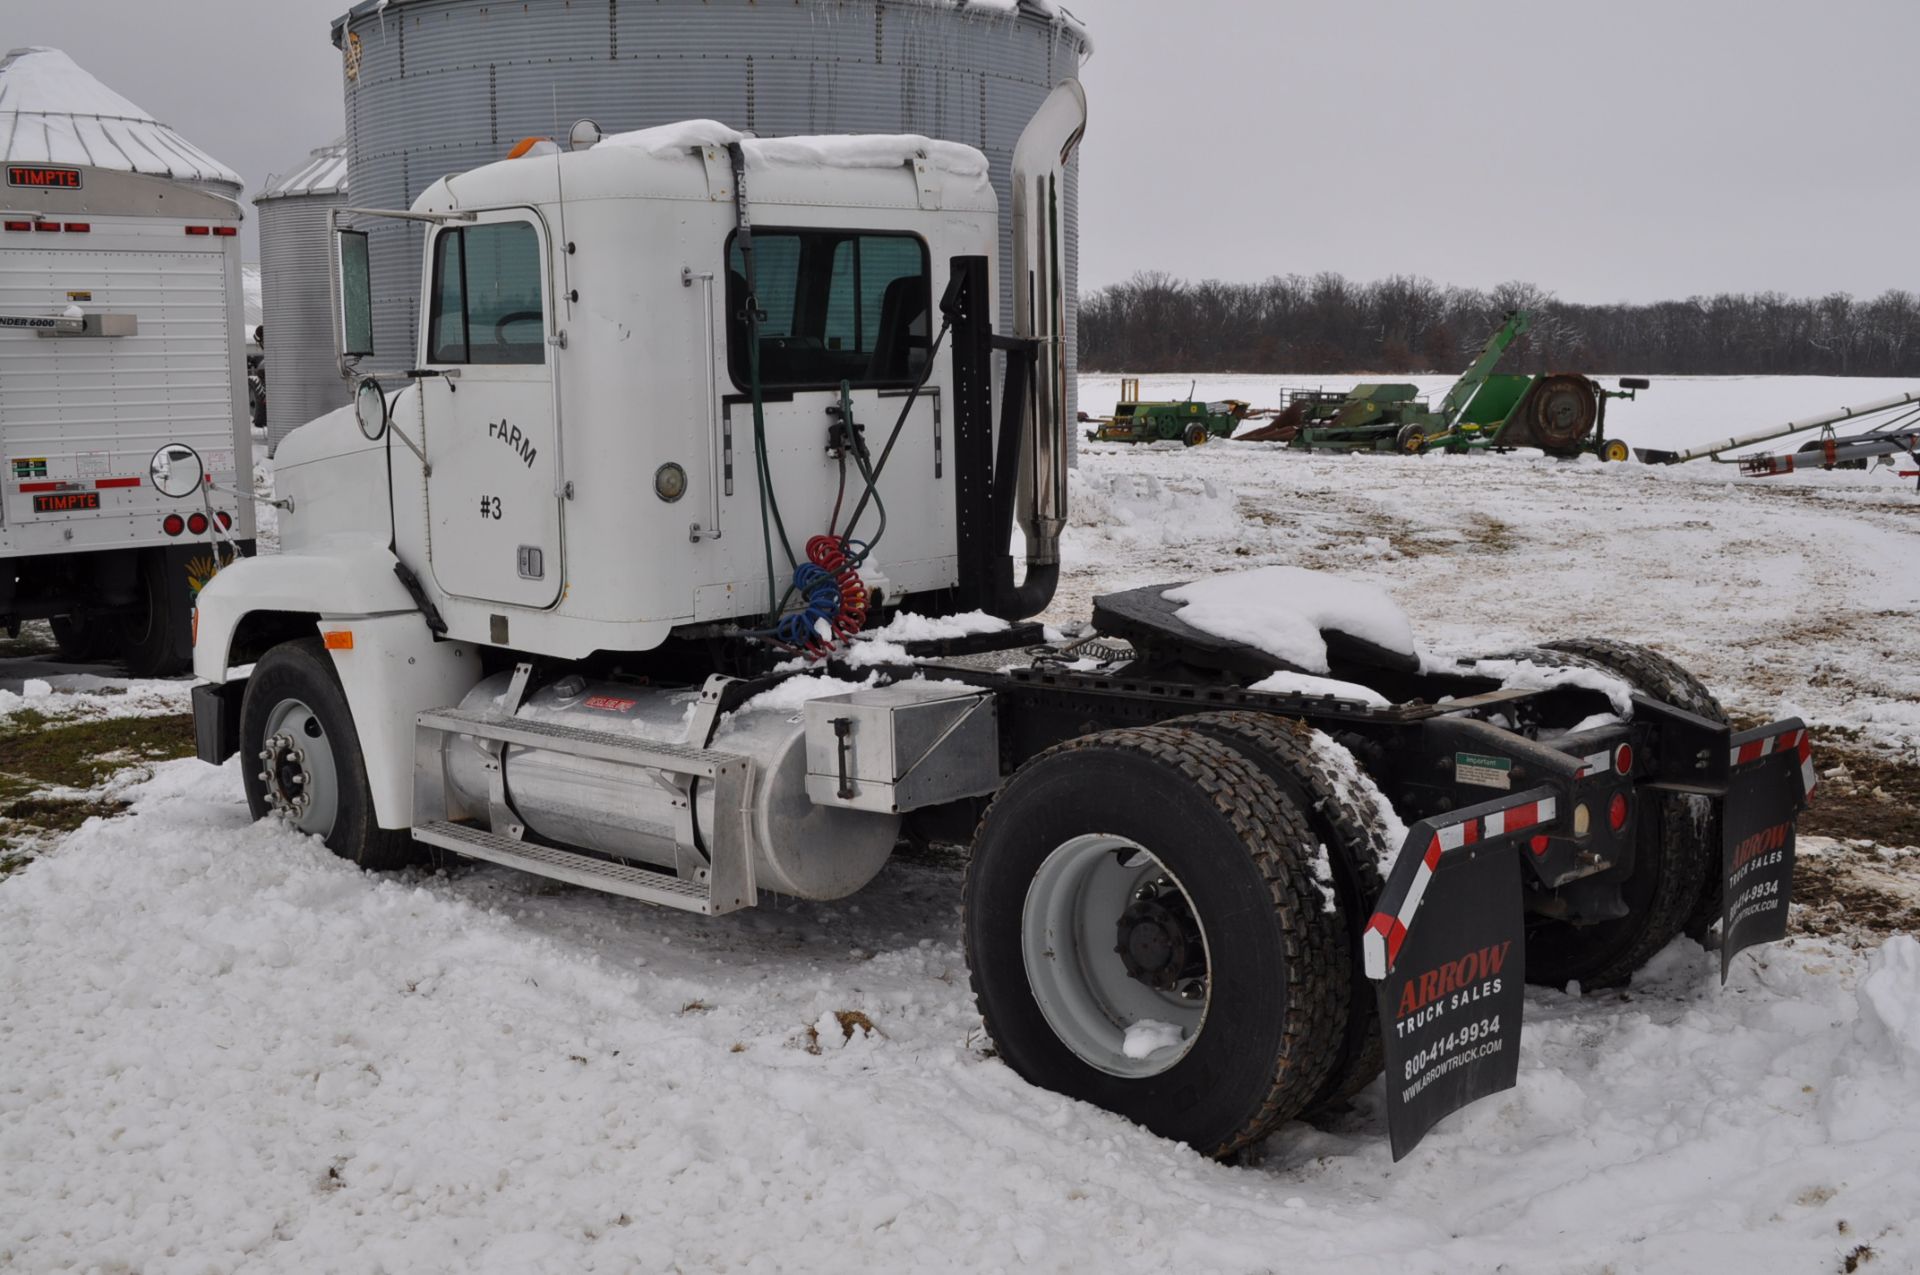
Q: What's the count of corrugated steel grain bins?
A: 3